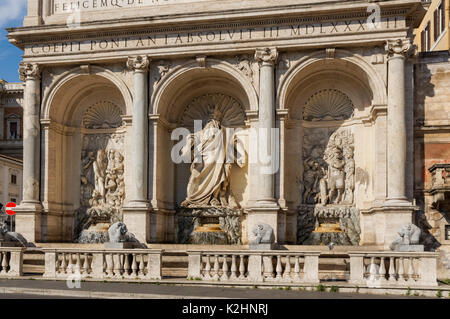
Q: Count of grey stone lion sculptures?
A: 4